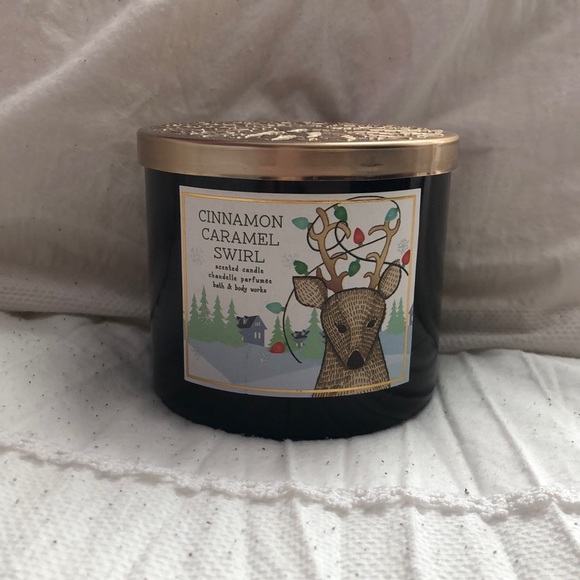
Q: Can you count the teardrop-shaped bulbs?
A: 9